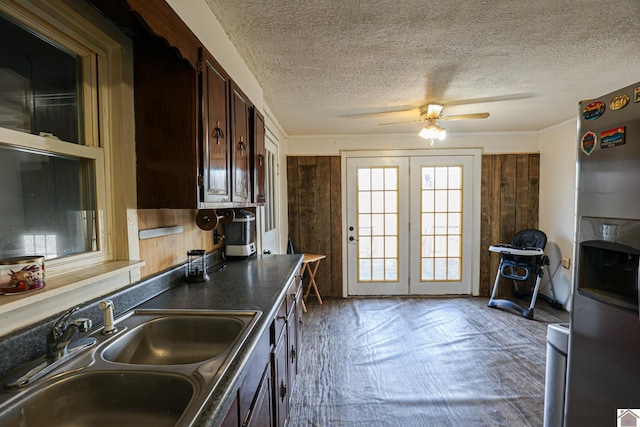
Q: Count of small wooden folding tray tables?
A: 1